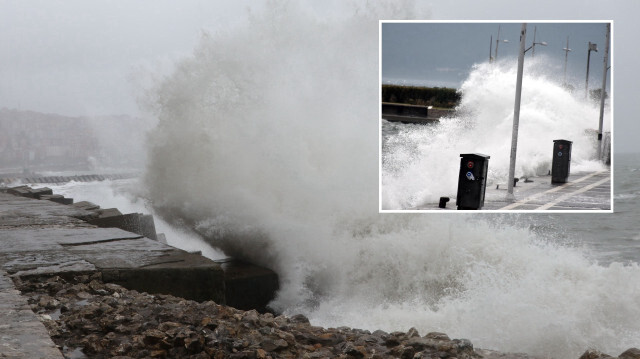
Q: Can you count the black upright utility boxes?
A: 2